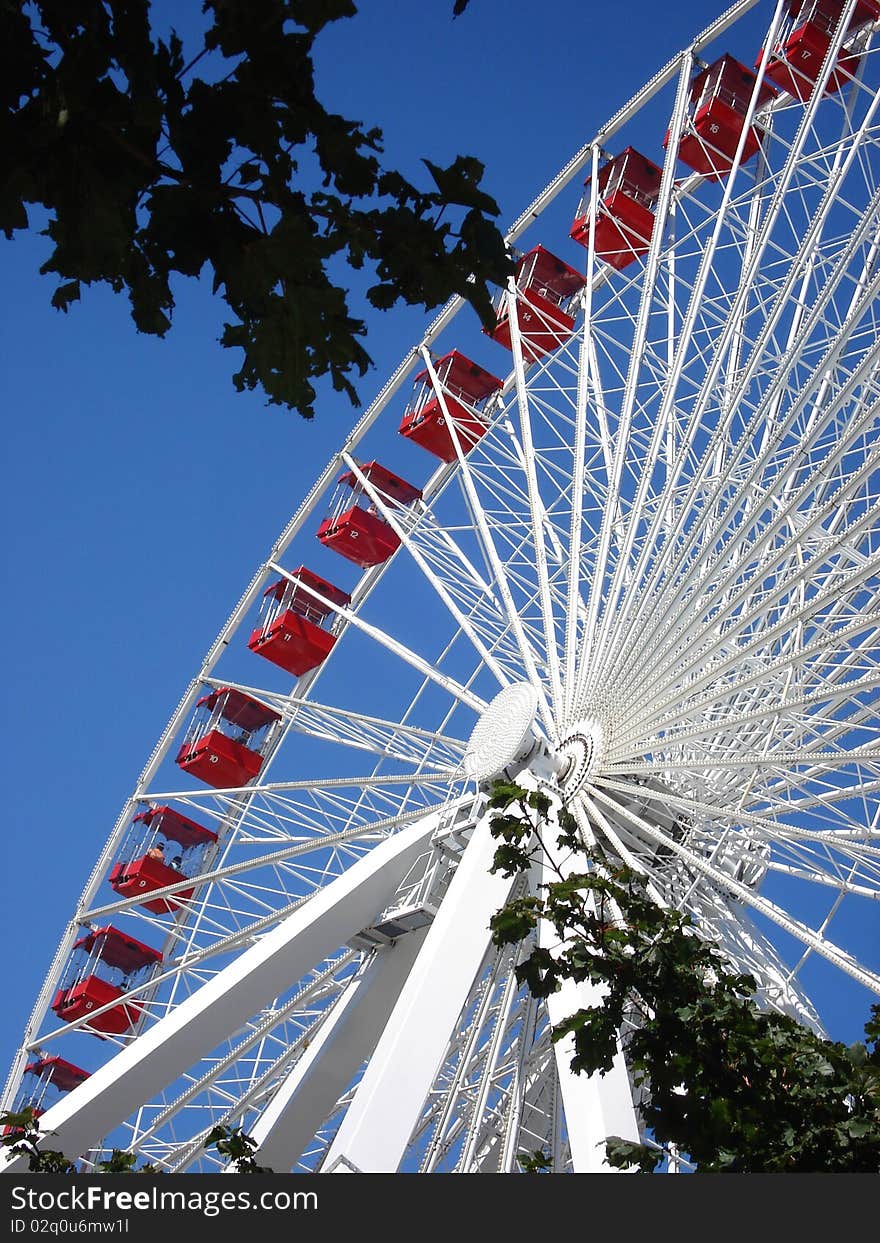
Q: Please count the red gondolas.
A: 11